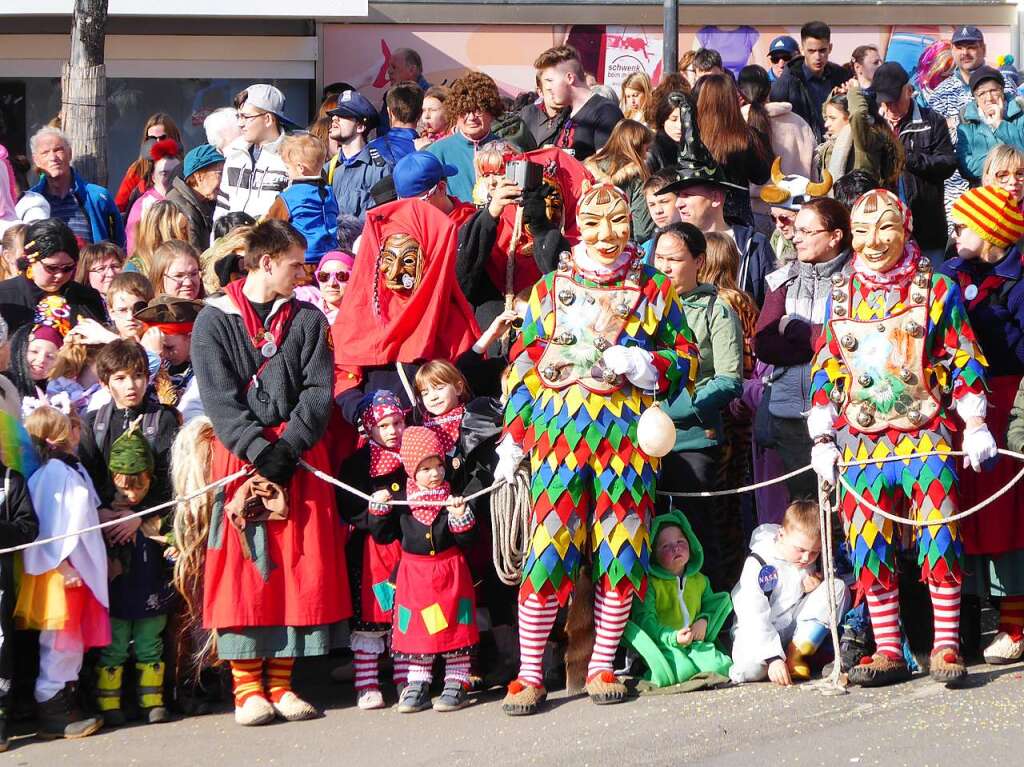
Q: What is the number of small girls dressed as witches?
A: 3